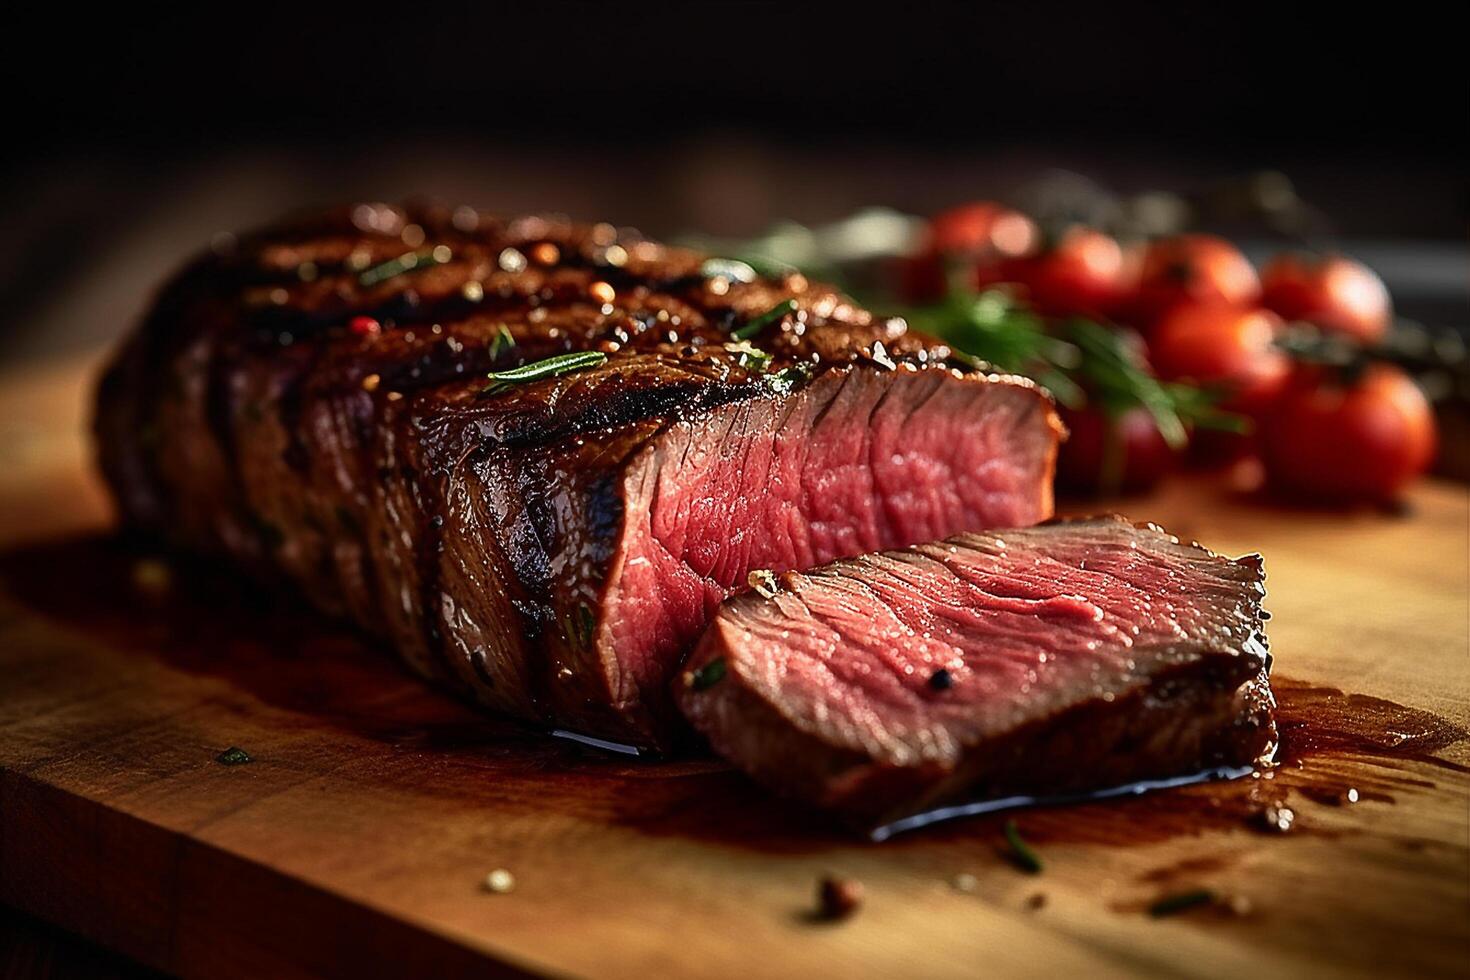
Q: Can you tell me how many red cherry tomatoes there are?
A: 7